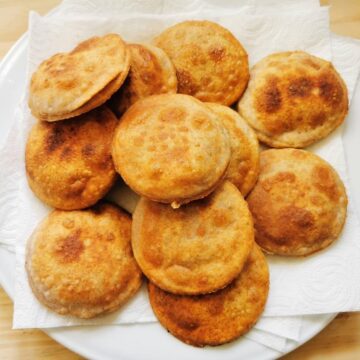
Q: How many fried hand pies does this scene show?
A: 11